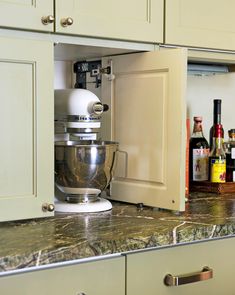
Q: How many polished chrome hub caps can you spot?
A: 1